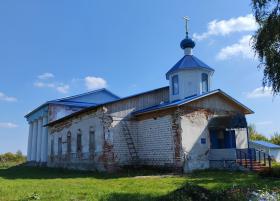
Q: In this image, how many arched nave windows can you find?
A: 5